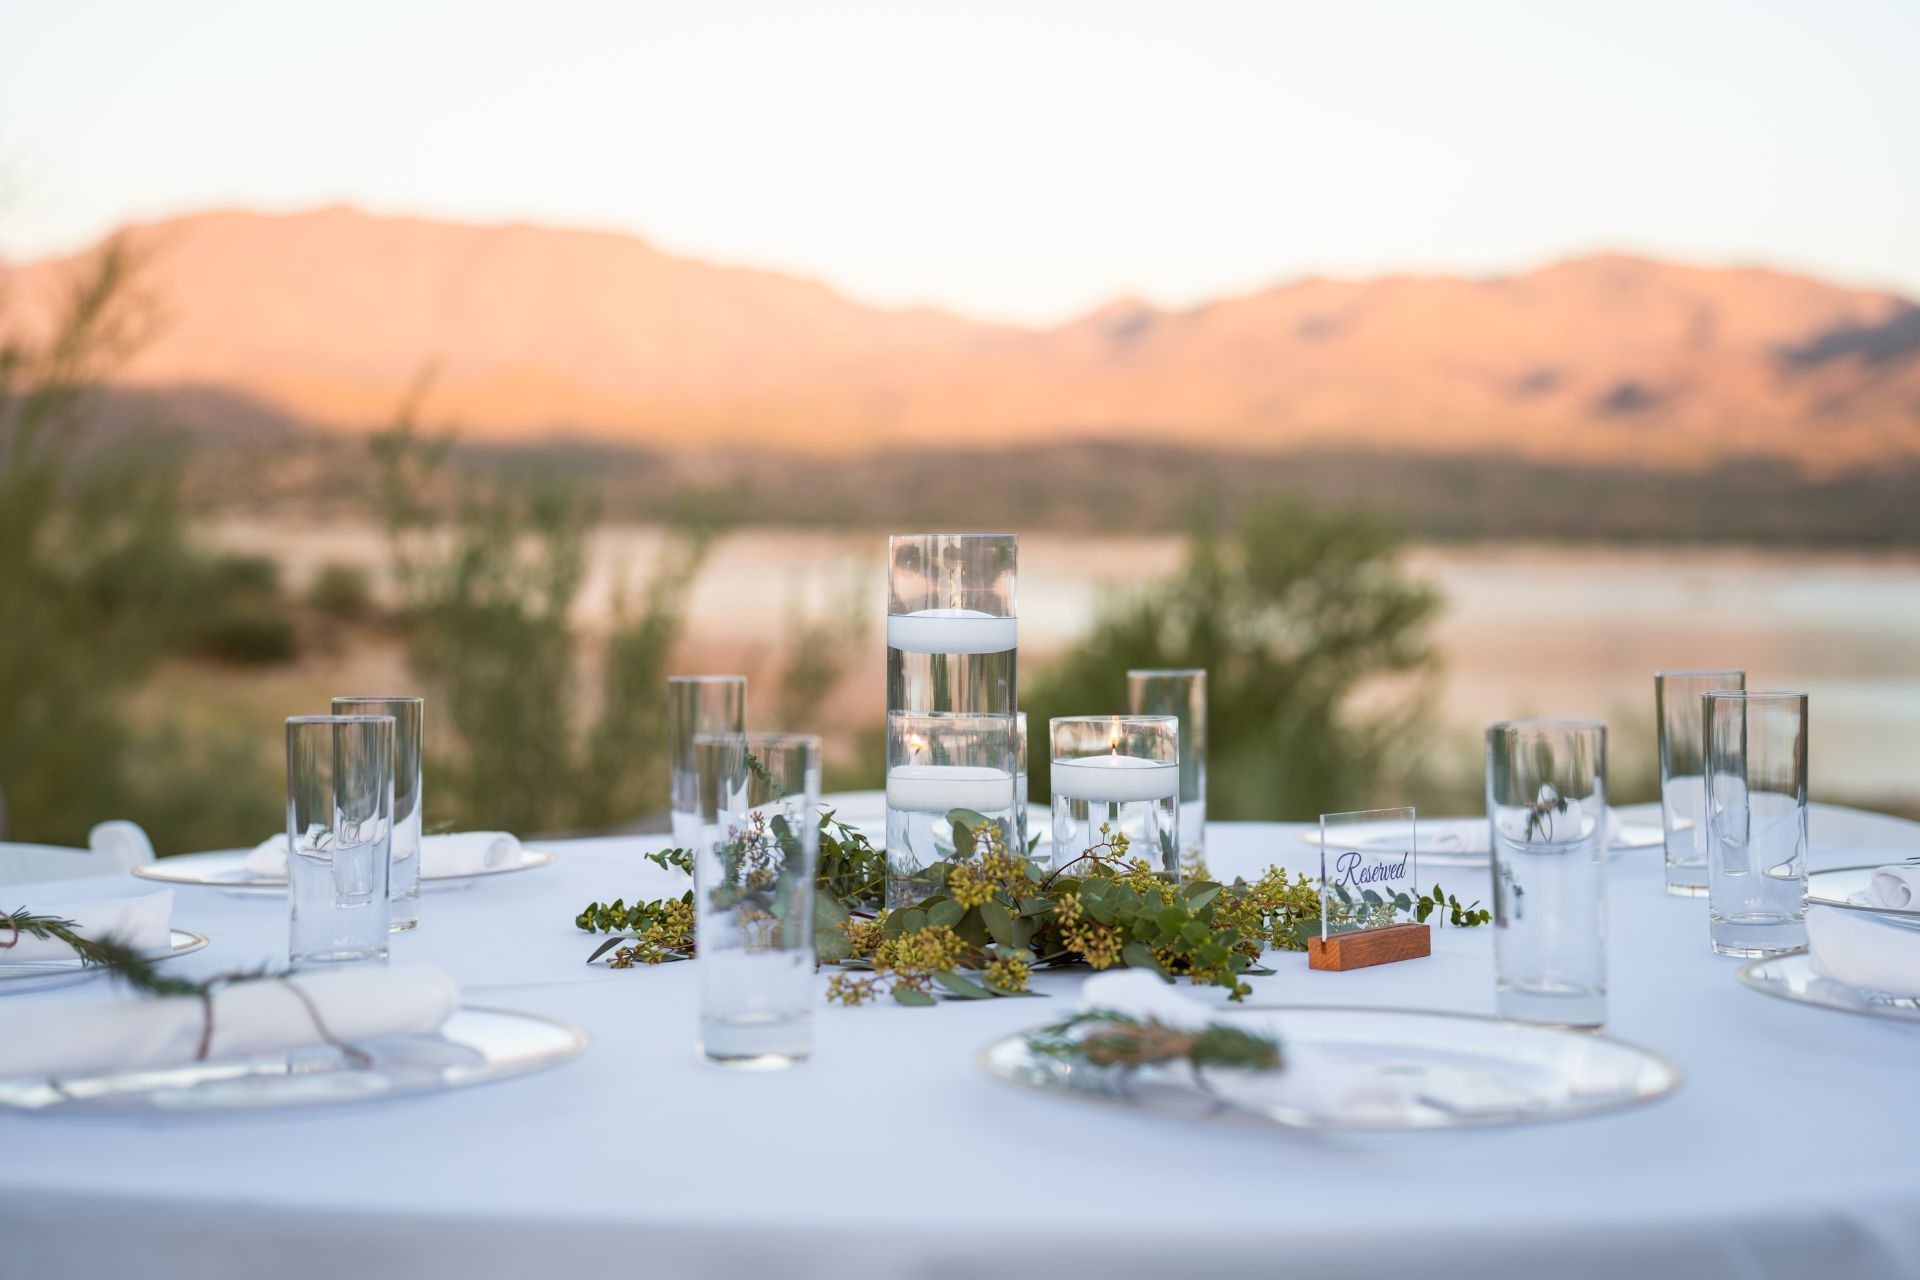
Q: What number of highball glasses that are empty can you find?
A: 8